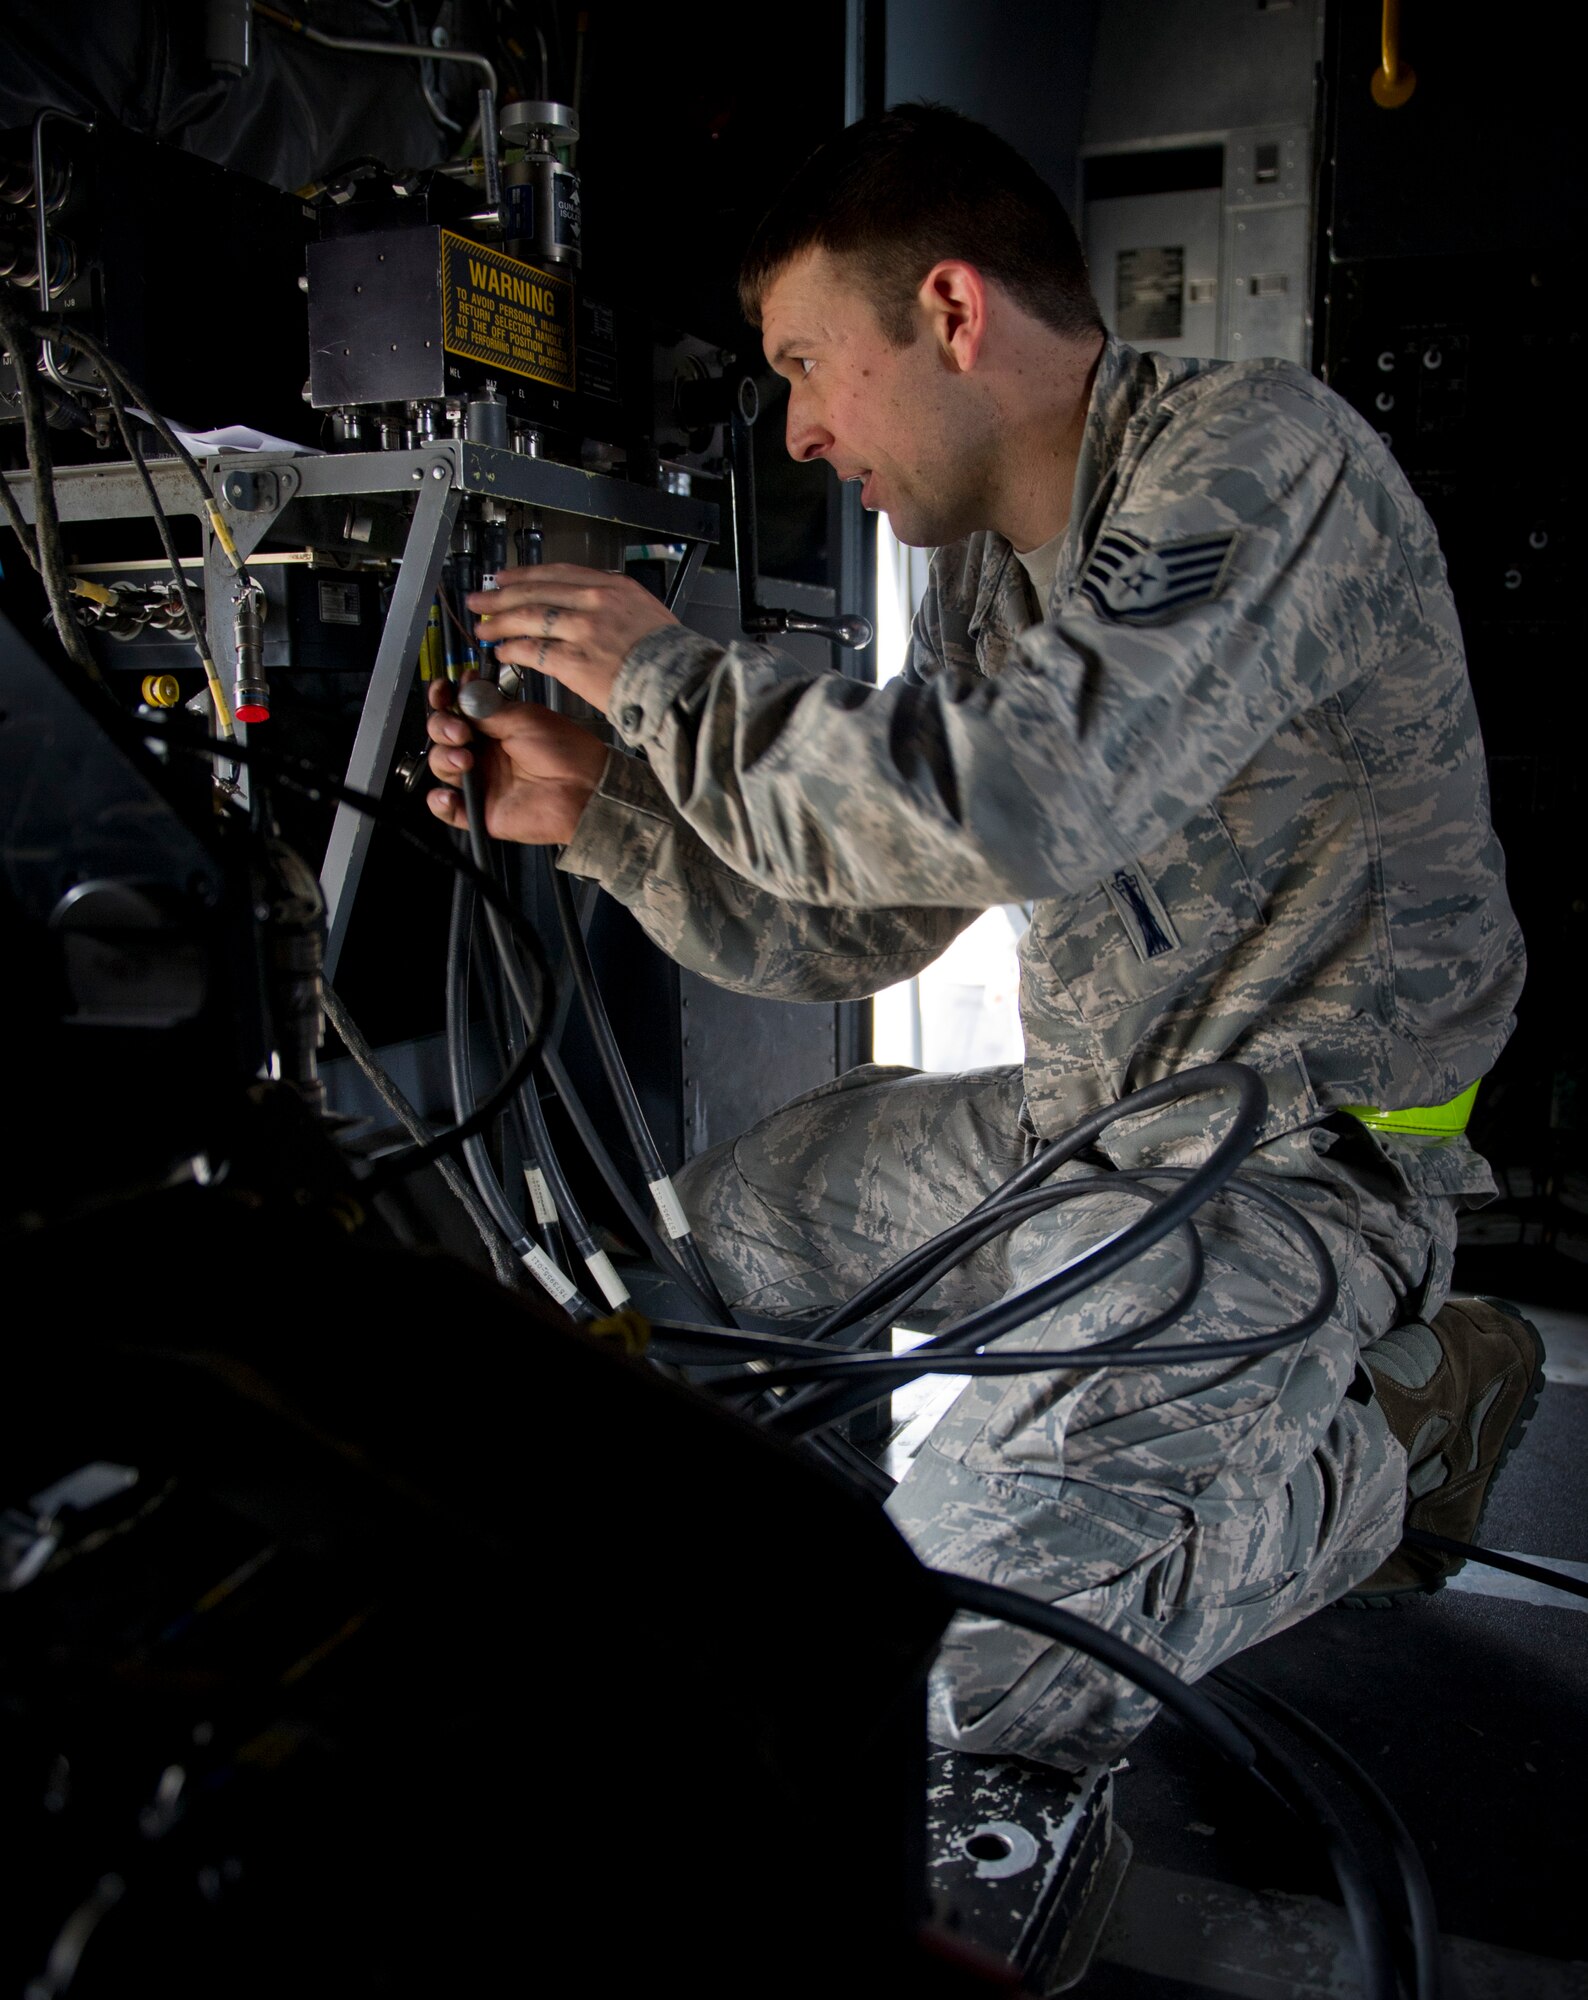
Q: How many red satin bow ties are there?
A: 0